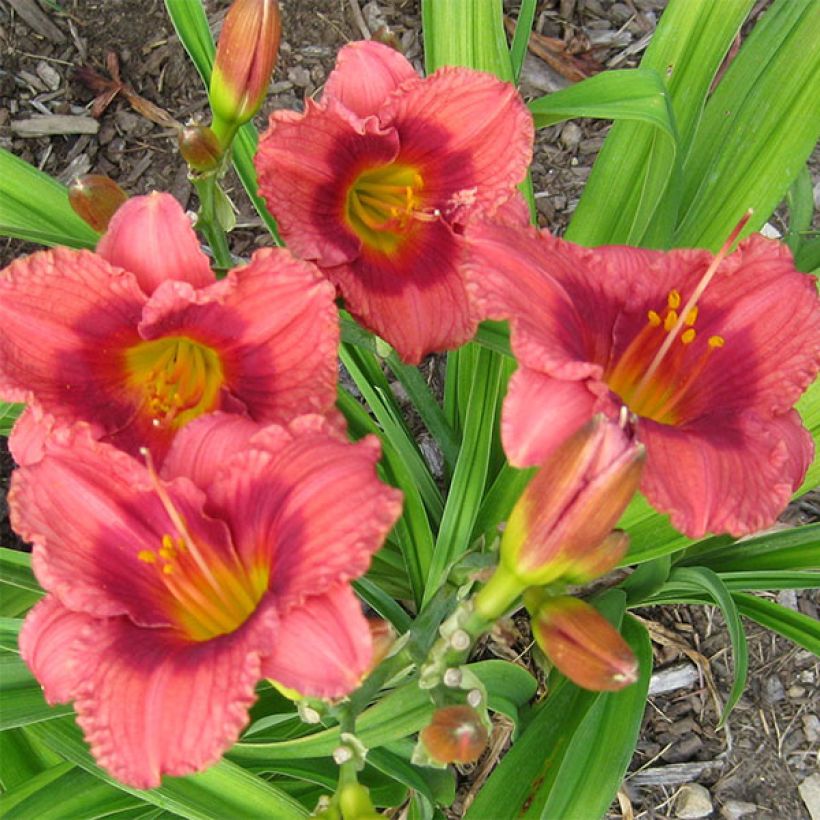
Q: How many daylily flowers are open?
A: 4